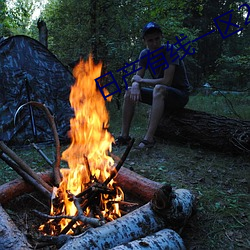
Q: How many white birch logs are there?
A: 2